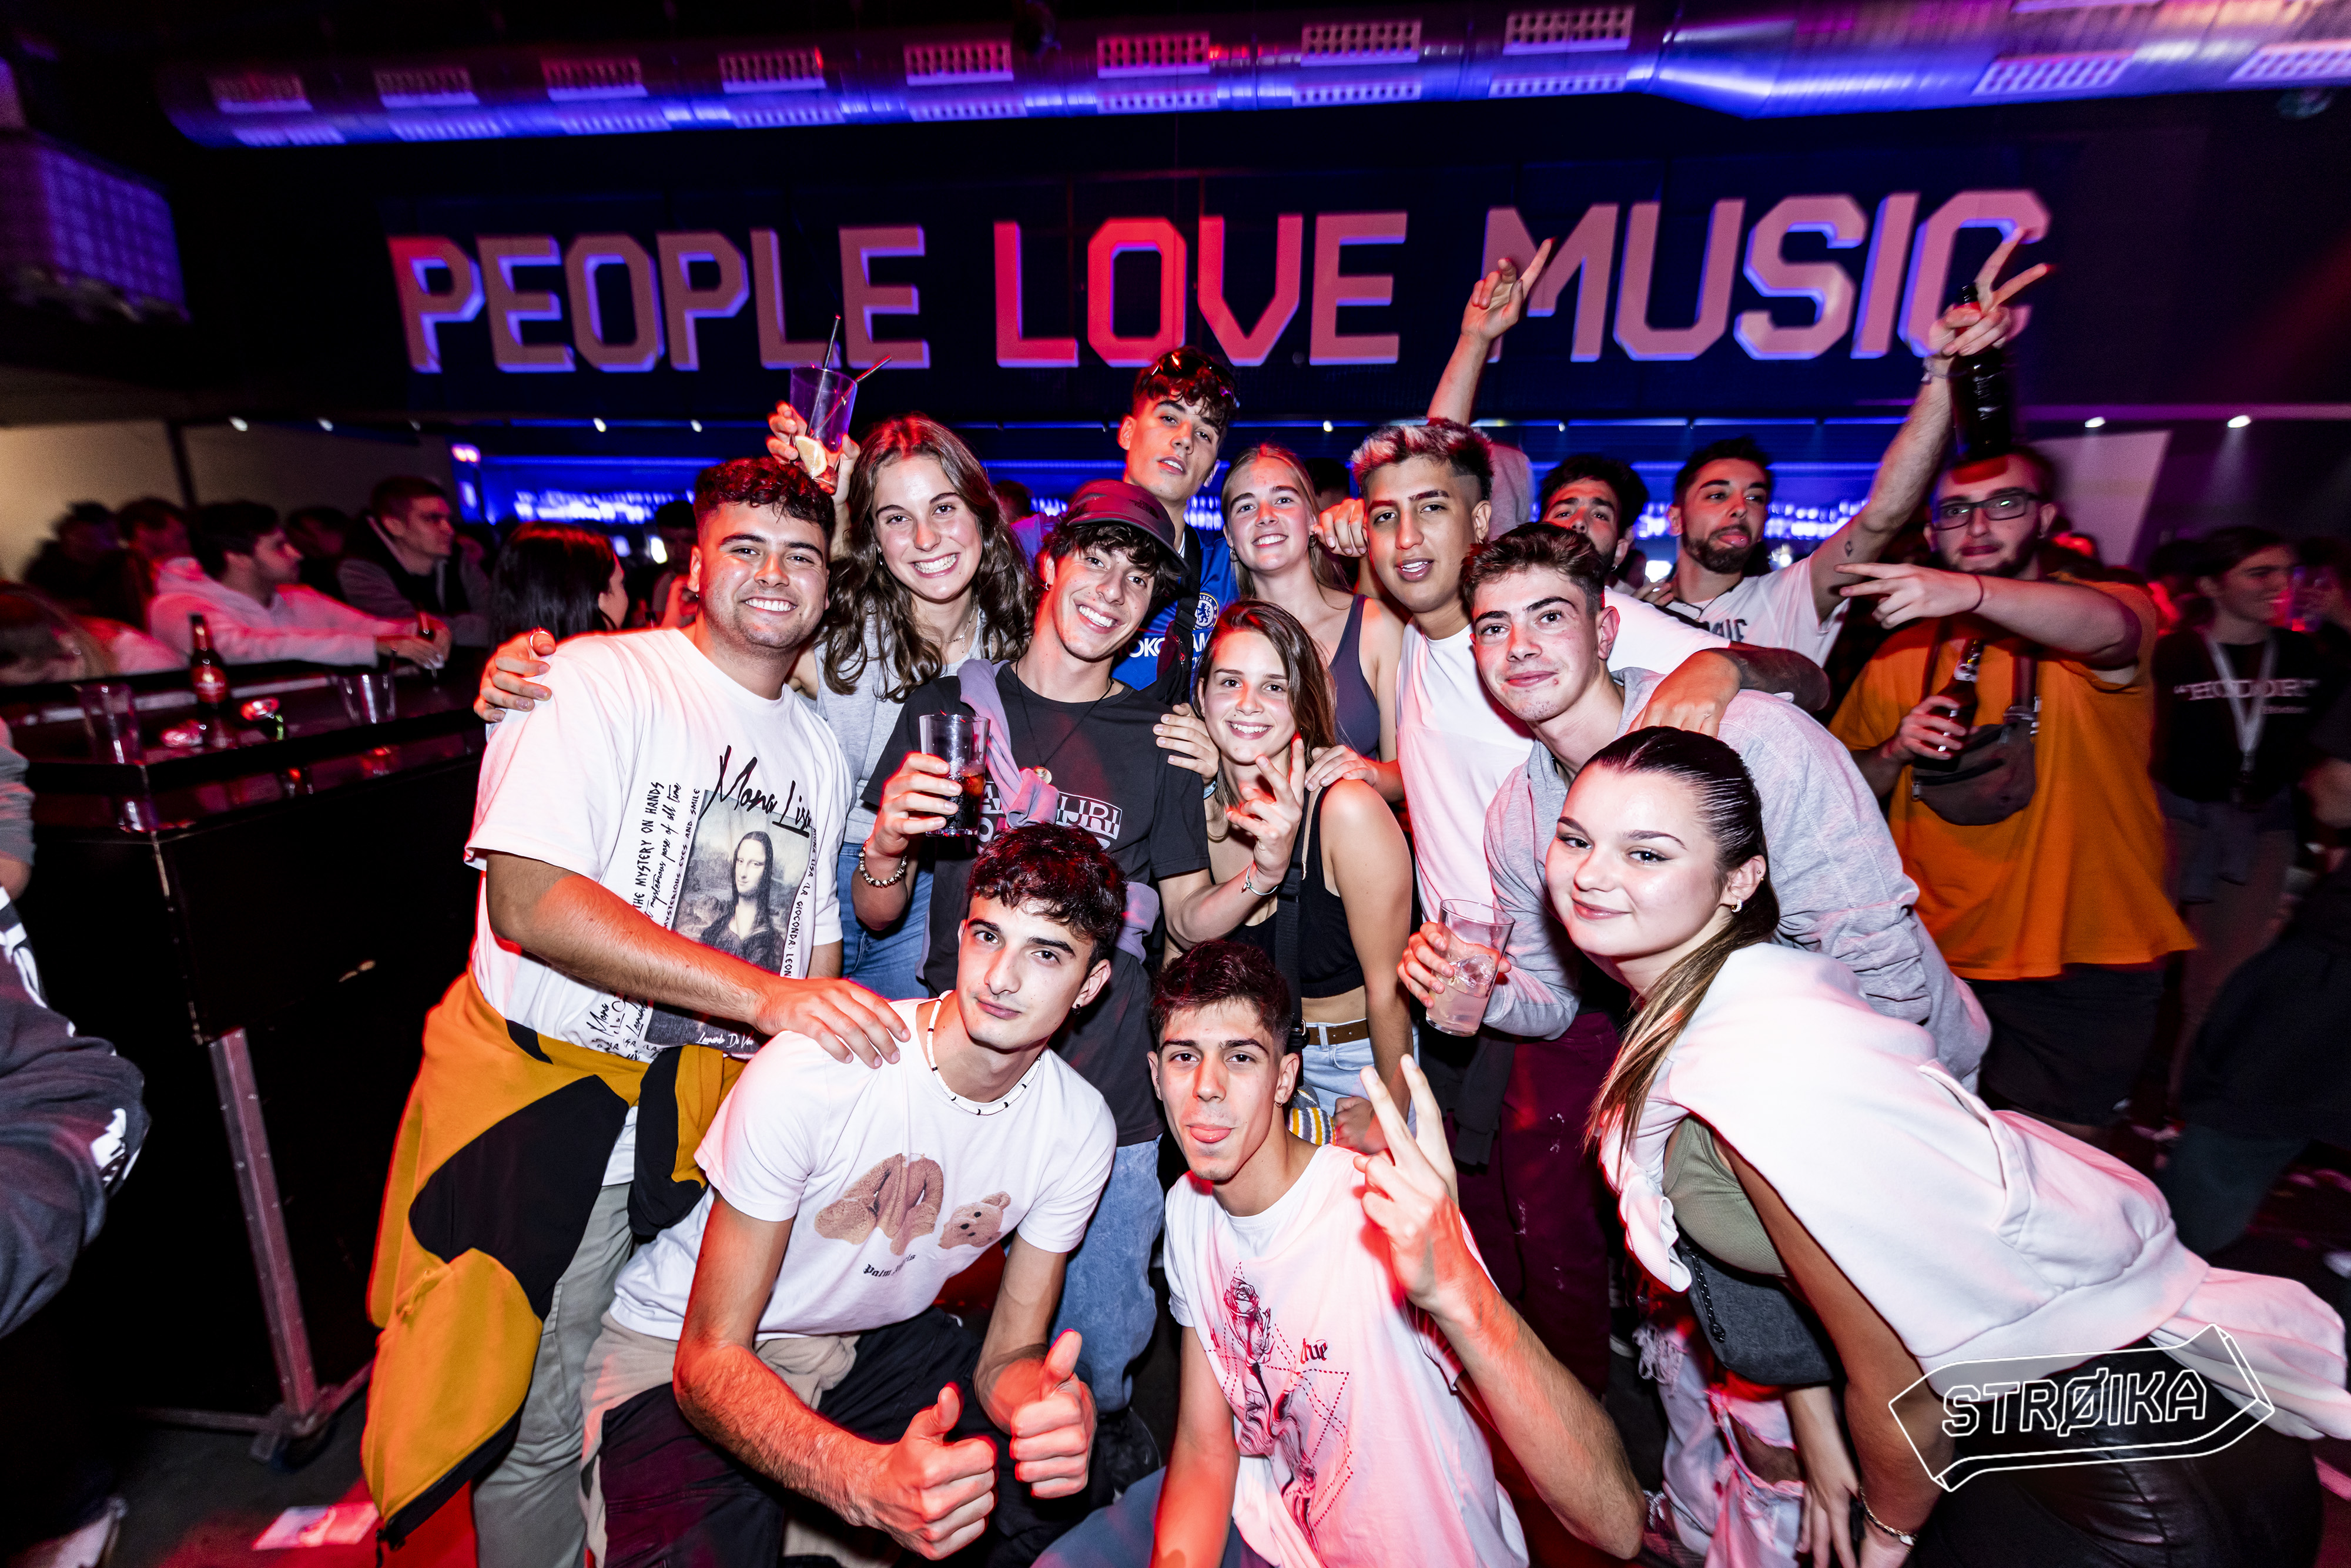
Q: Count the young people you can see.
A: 14